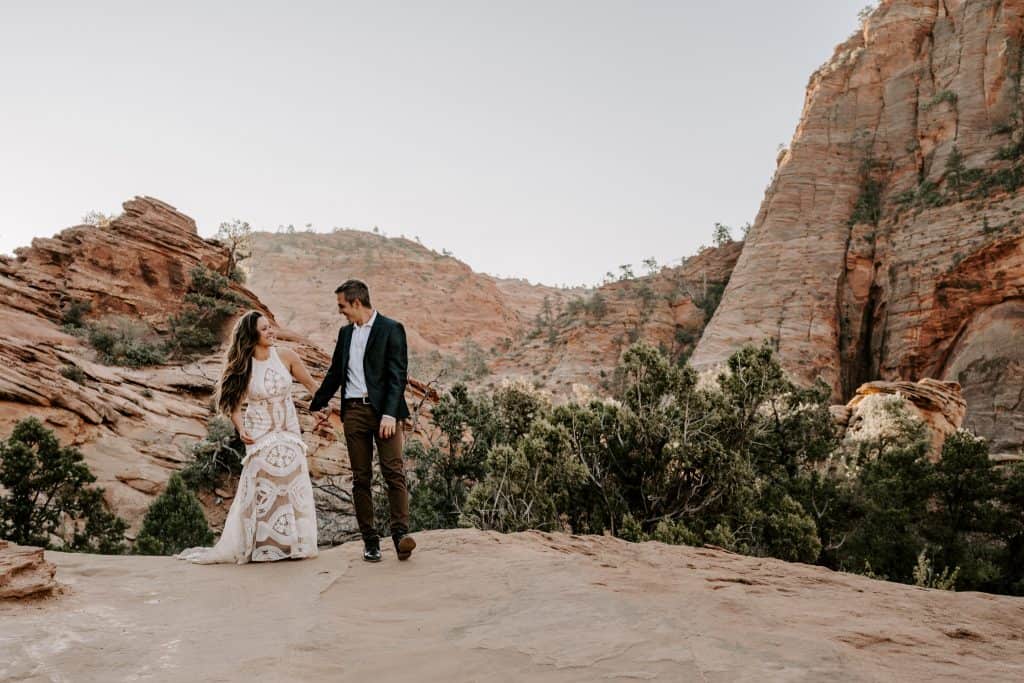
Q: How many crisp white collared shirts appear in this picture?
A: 1